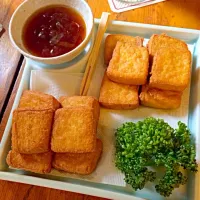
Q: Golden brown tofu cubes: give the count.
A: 12